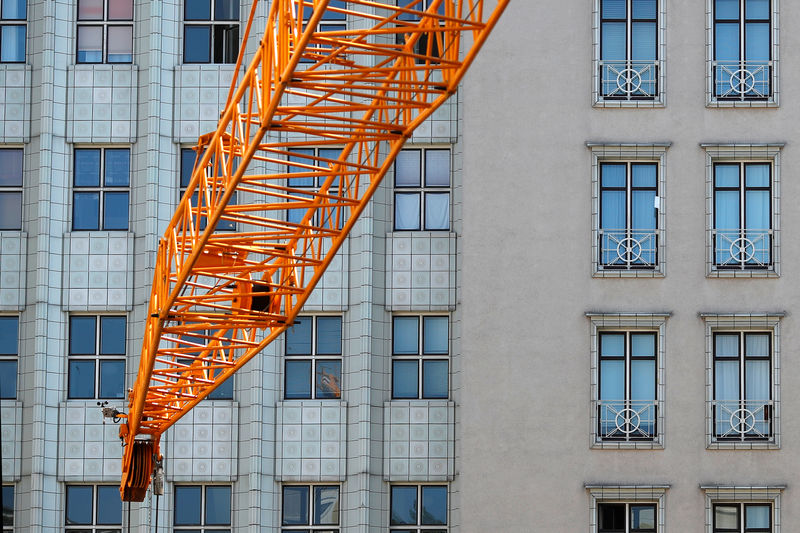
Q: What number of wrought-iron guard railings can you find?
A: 6